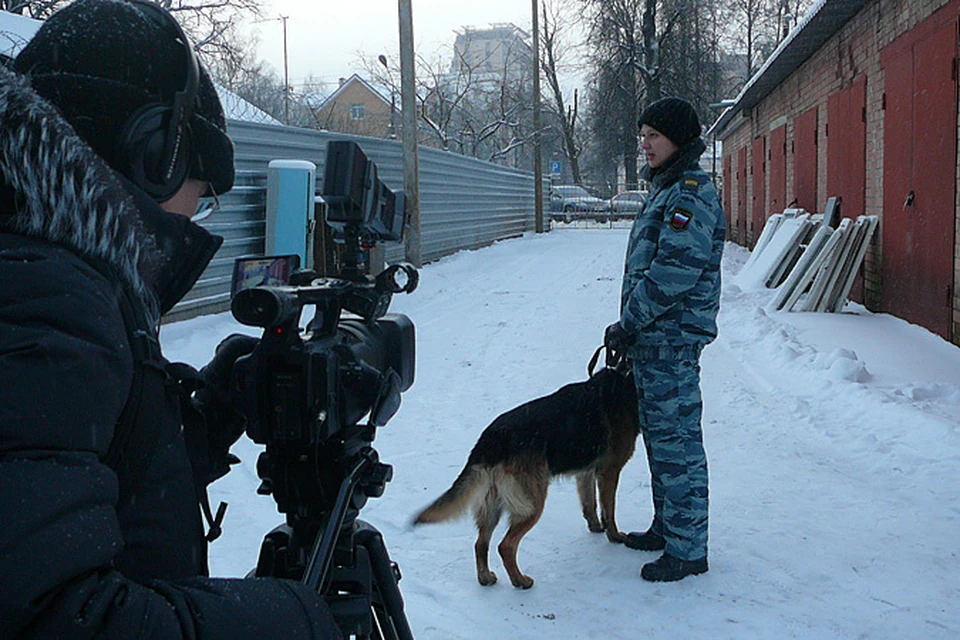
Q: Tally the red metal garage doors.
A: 7